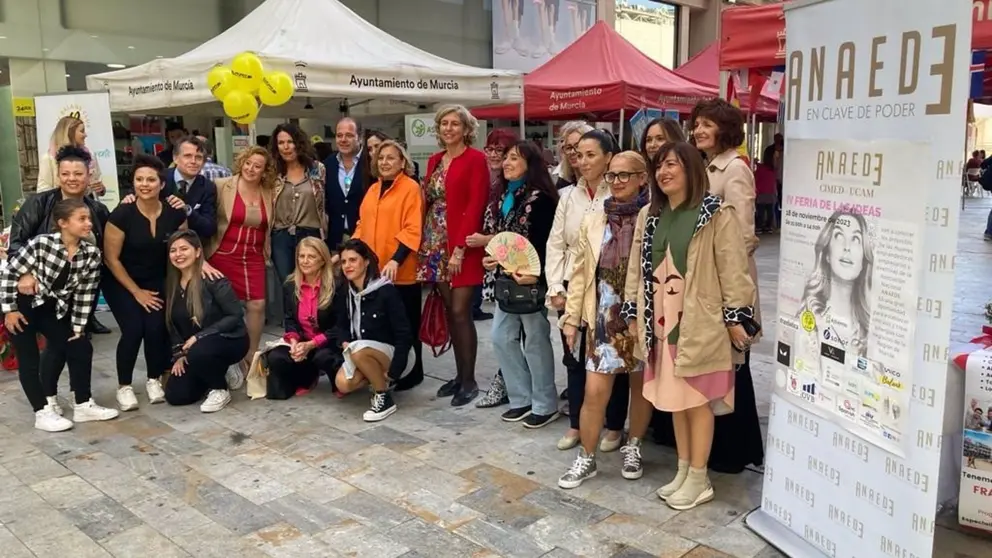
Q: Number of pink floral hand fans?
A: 1